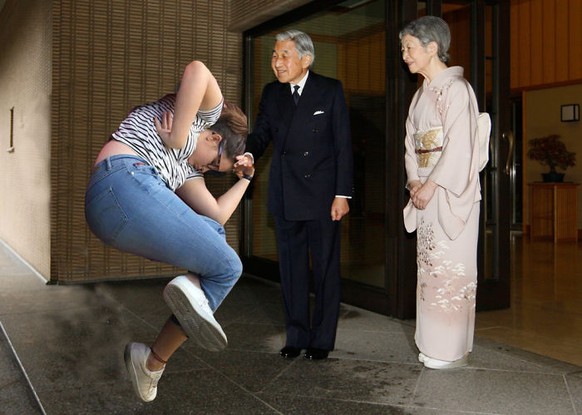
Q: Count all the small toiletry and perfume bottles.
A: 0